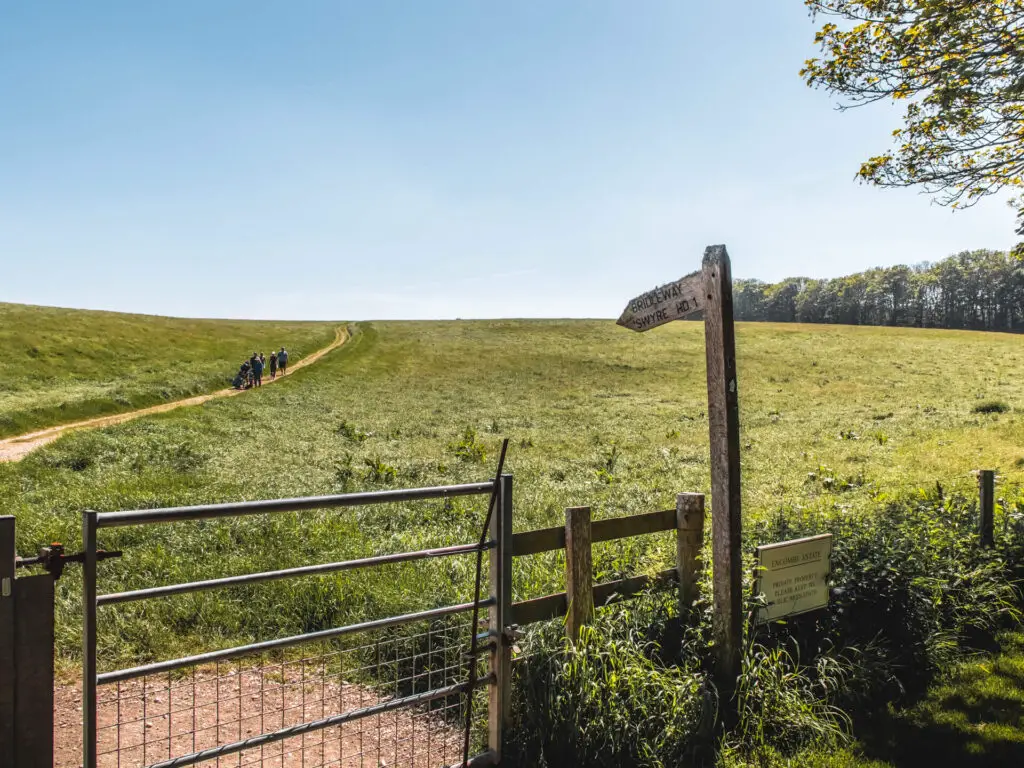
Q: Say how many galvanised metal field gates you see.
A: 1